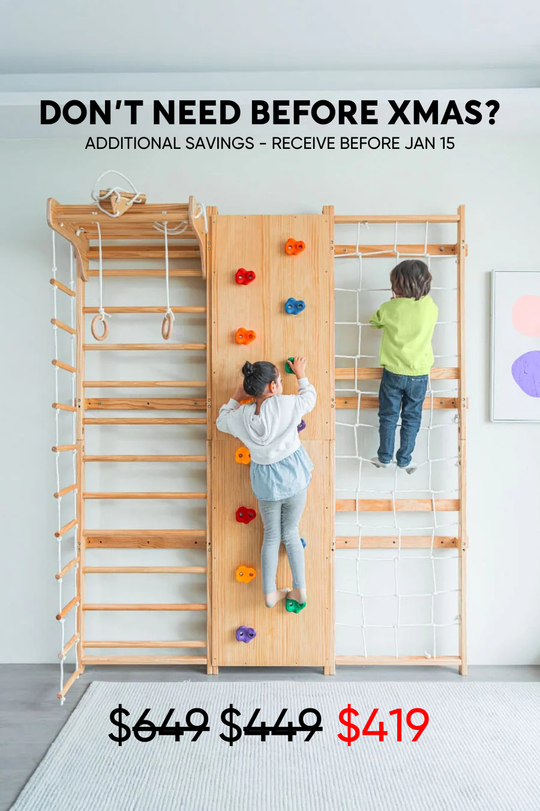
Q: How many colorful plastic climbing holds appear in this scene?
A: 13